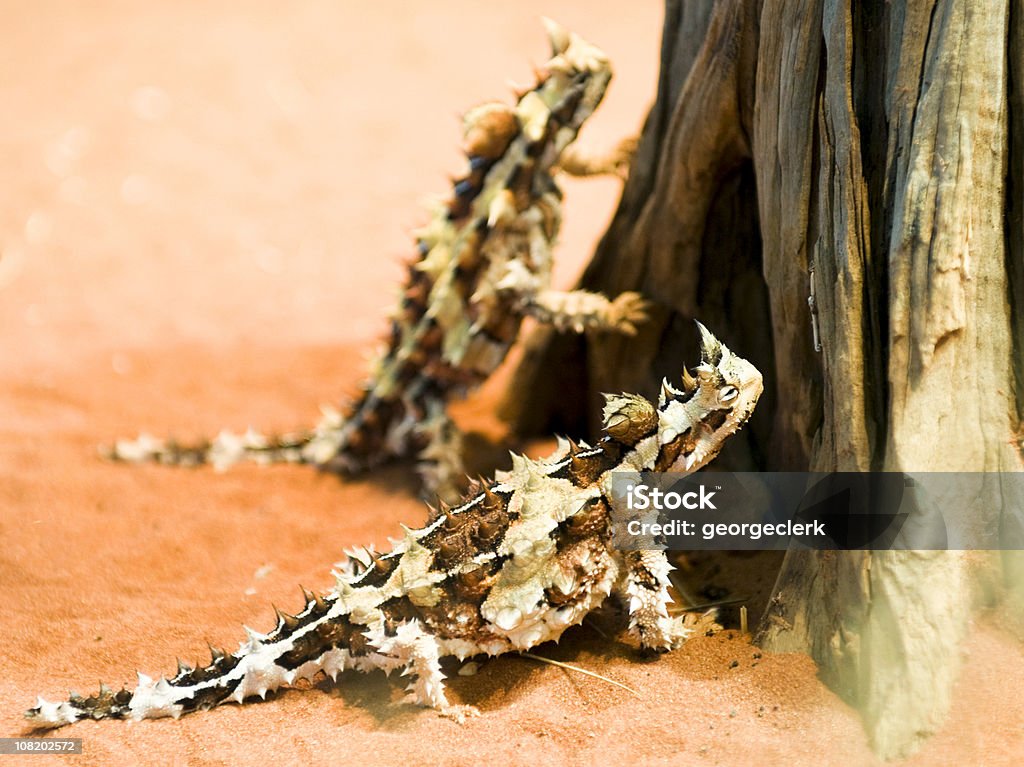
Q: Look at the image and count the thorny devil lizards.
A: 2